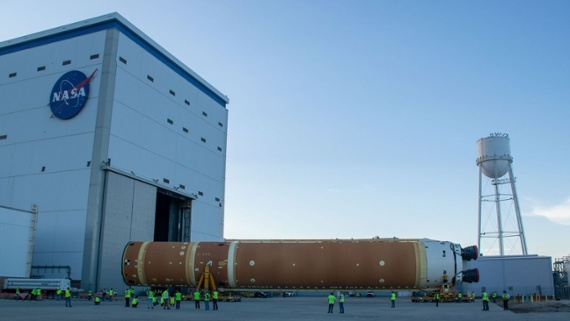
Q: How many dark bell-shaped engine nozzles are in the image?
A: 2